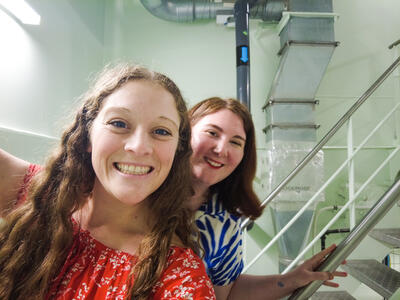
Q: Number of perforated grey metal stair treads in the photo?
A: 3